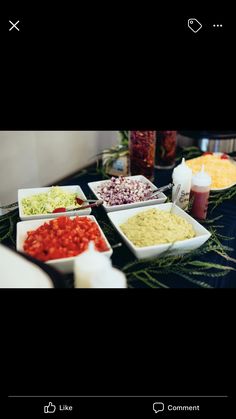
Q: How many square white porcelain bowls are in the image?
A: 4